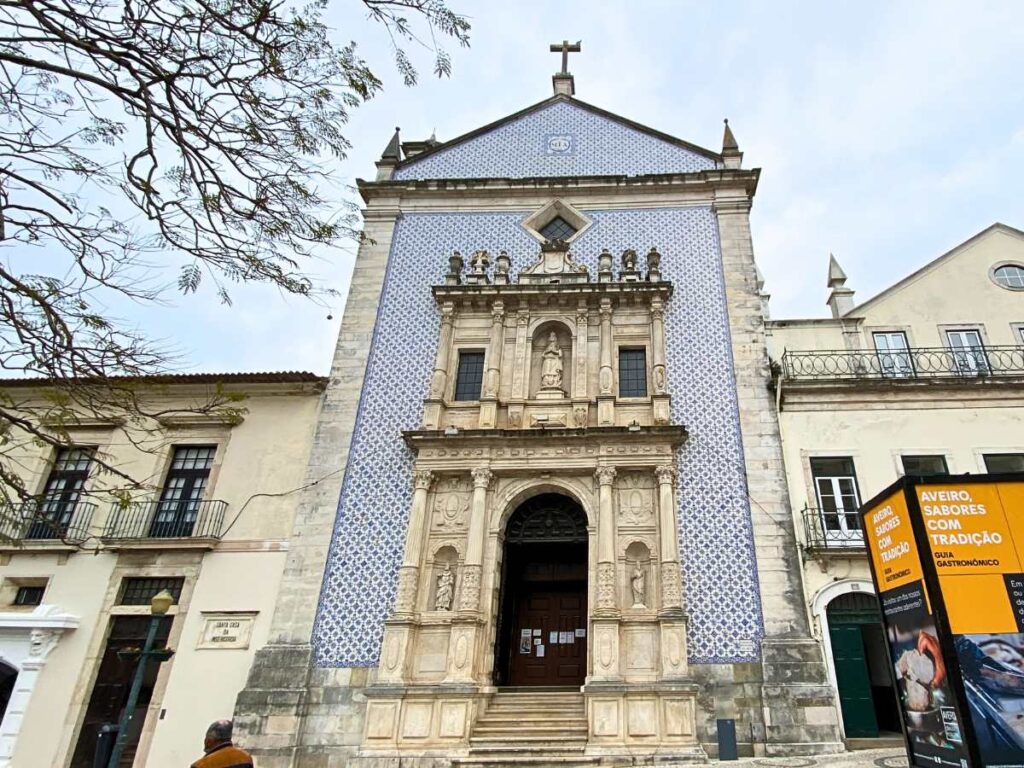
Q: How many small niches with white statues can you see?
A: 3